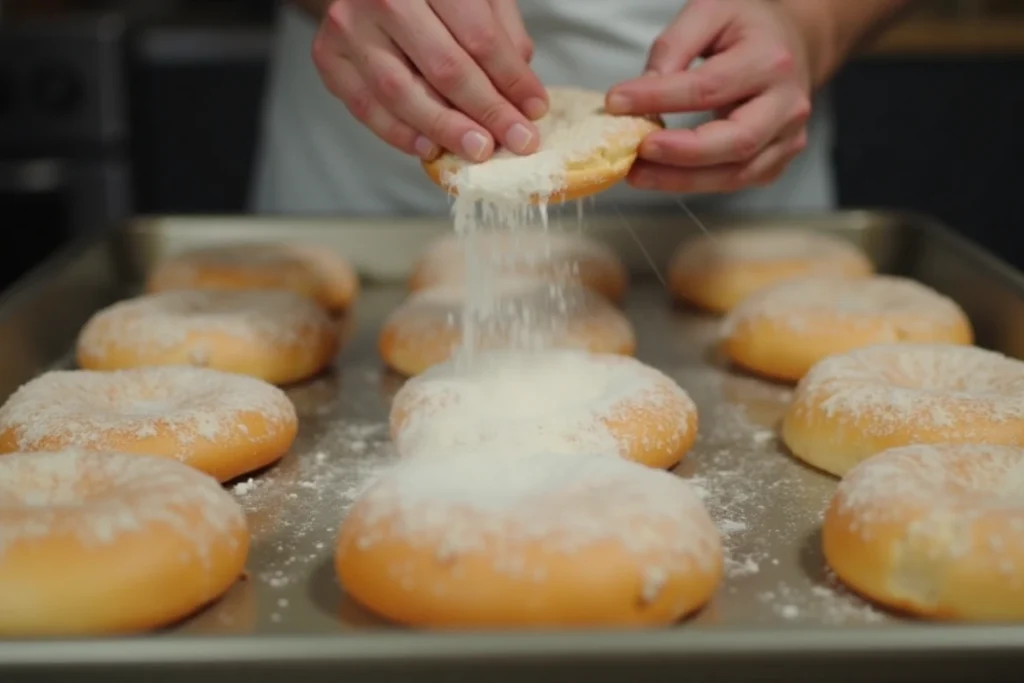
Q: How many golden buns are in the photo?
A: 13